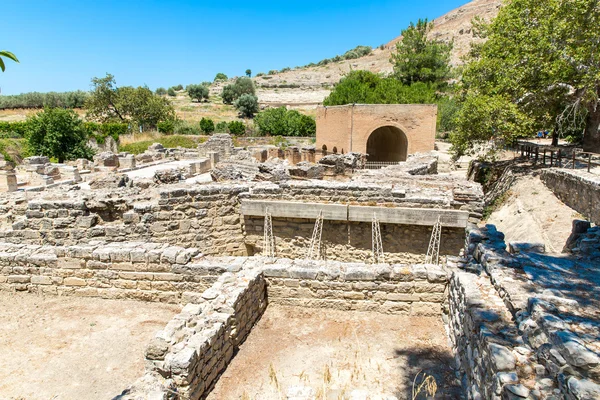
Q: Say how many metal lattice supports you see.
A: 4